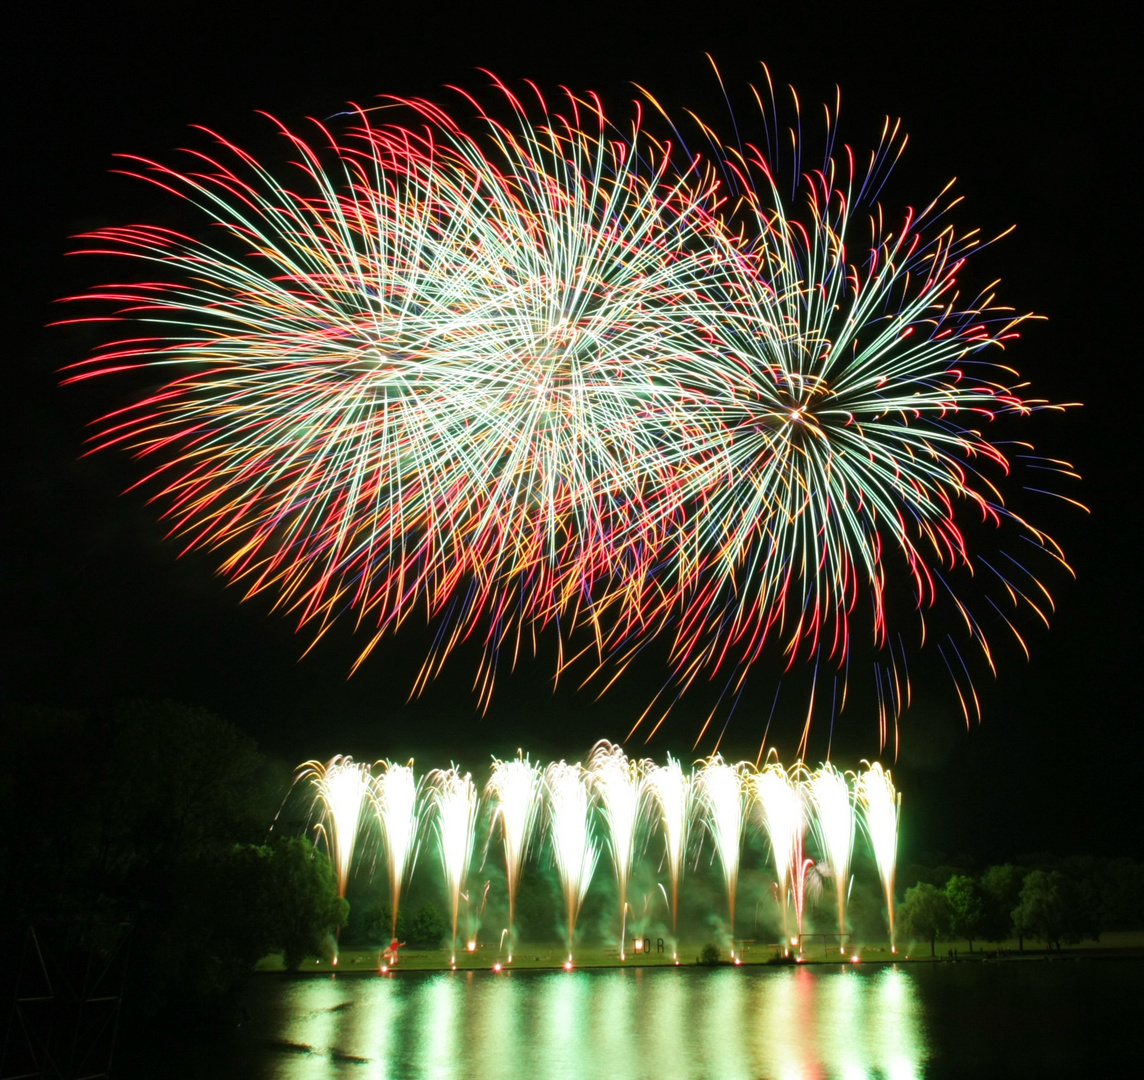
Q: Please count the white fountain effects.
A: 11